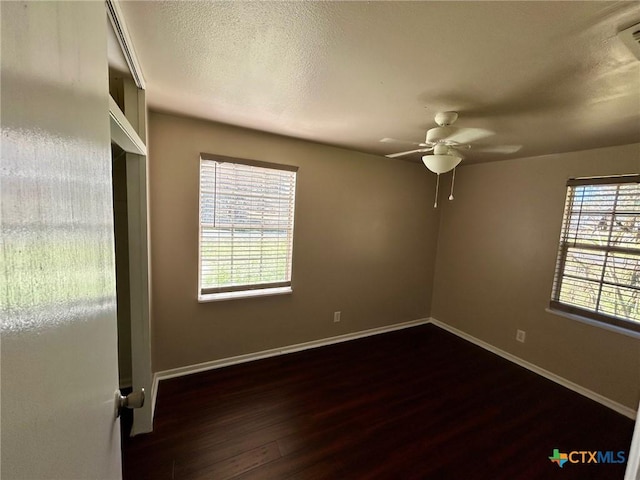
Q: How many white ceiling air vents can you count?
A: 1